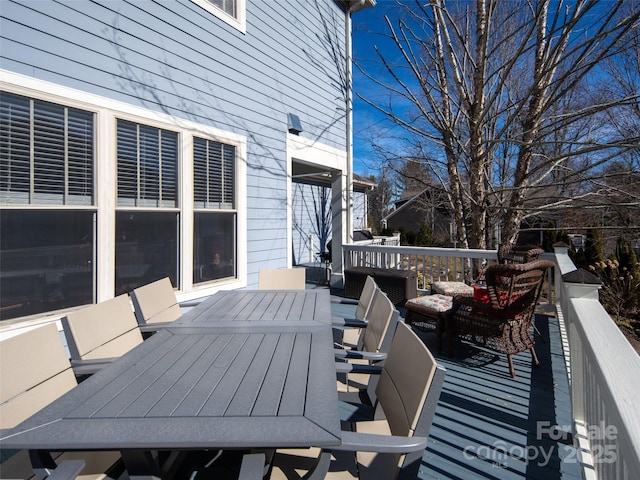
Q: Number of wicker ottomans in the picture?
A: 2